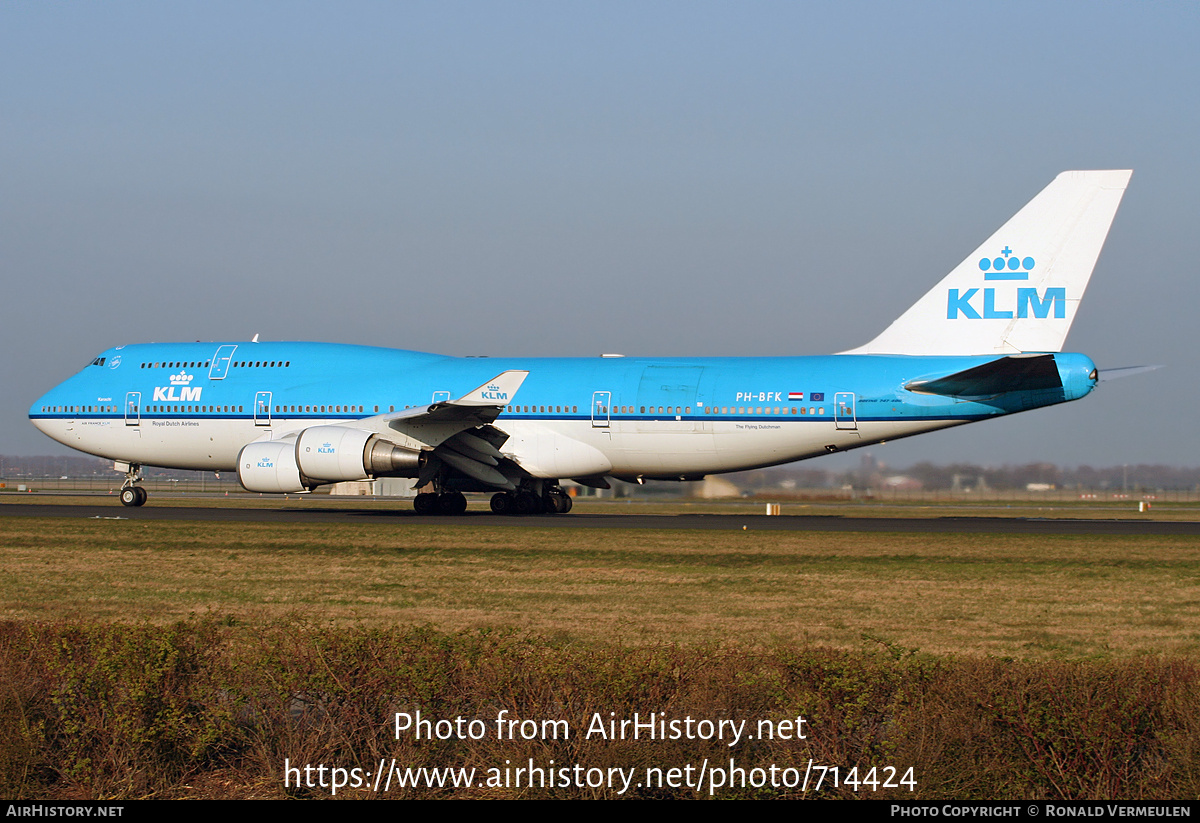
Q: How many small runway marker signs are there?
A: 2